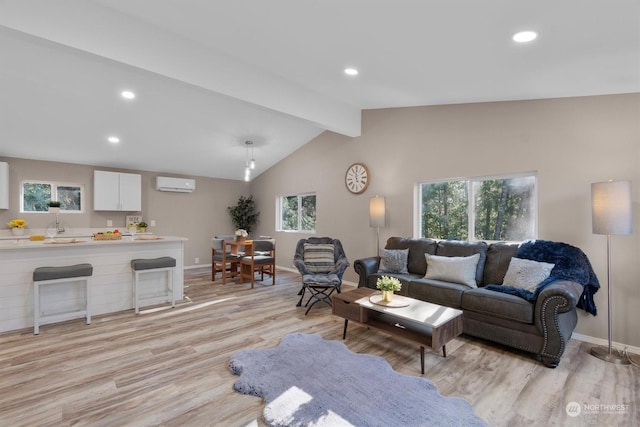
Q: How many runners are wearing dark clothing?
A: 0